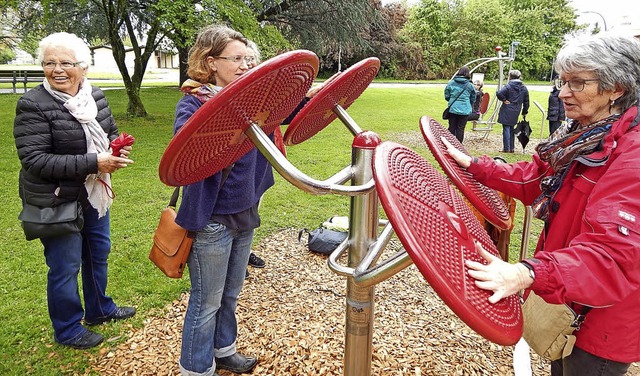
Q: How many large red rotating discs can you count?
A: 4